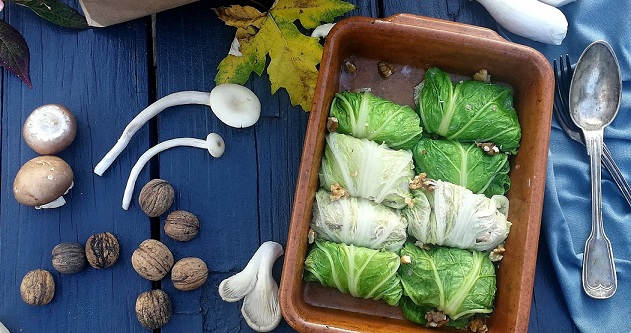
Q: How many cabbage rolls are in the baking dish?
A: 8